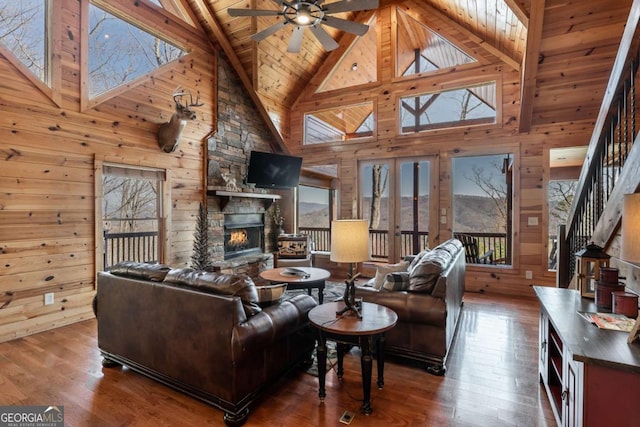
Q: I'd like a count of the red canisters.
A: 3